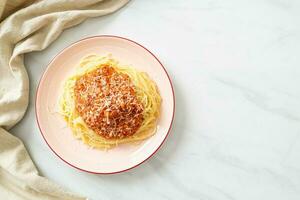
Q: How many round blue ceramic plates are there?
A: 0